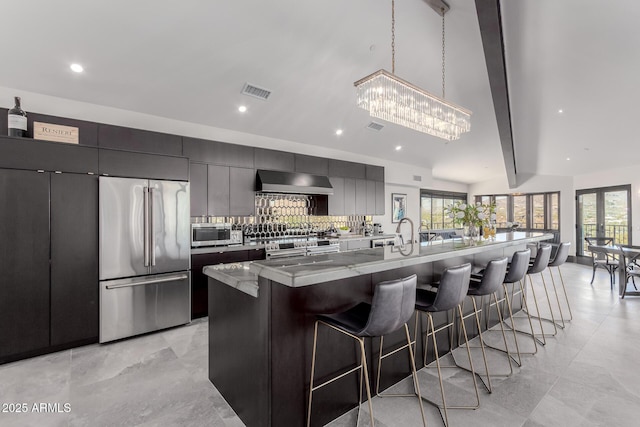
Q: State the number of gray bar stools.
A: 6